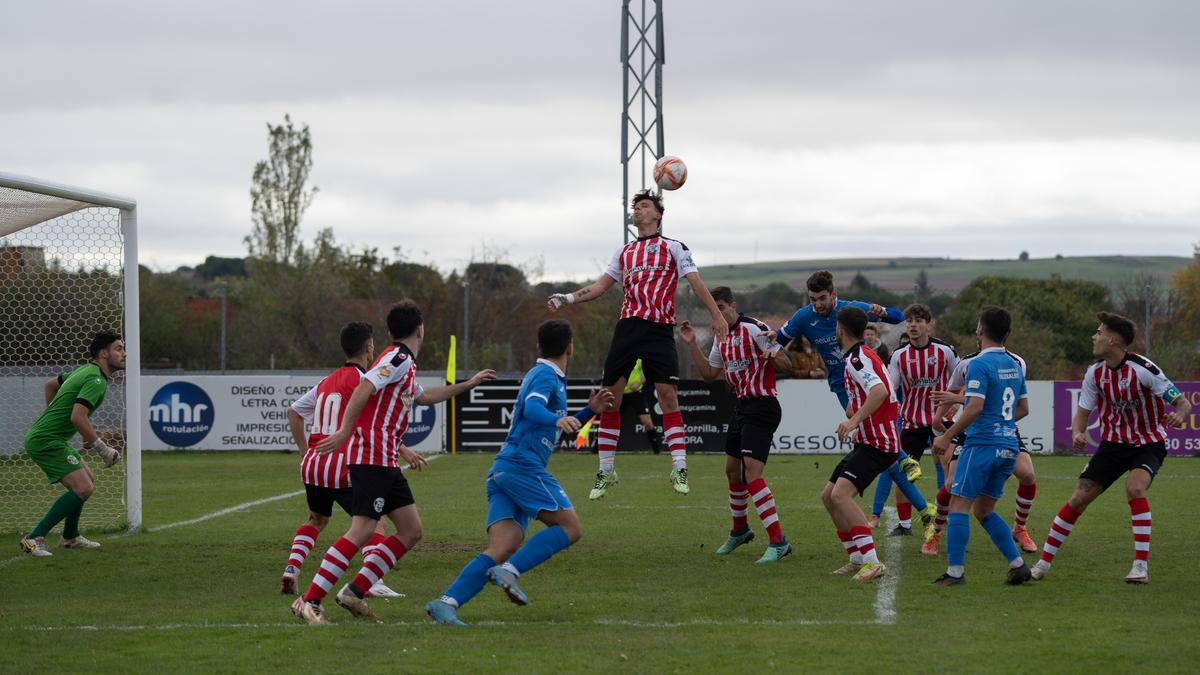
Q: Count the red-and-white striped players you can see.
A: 8